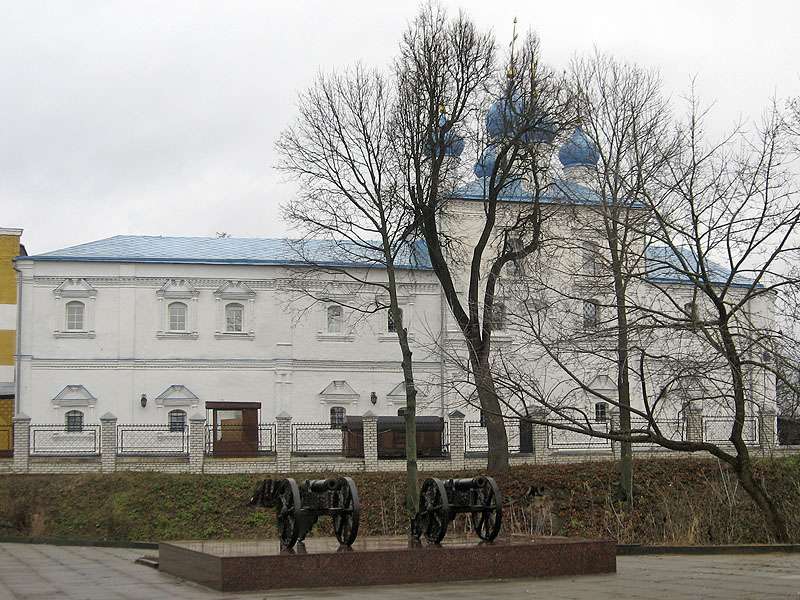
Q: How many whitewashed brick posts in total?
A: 10